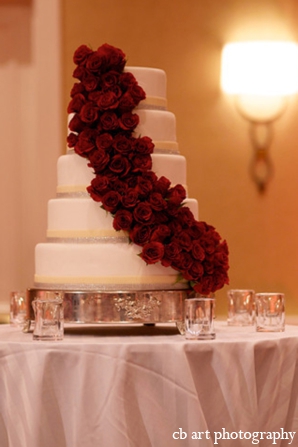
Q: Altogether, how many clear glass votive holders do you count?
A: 5